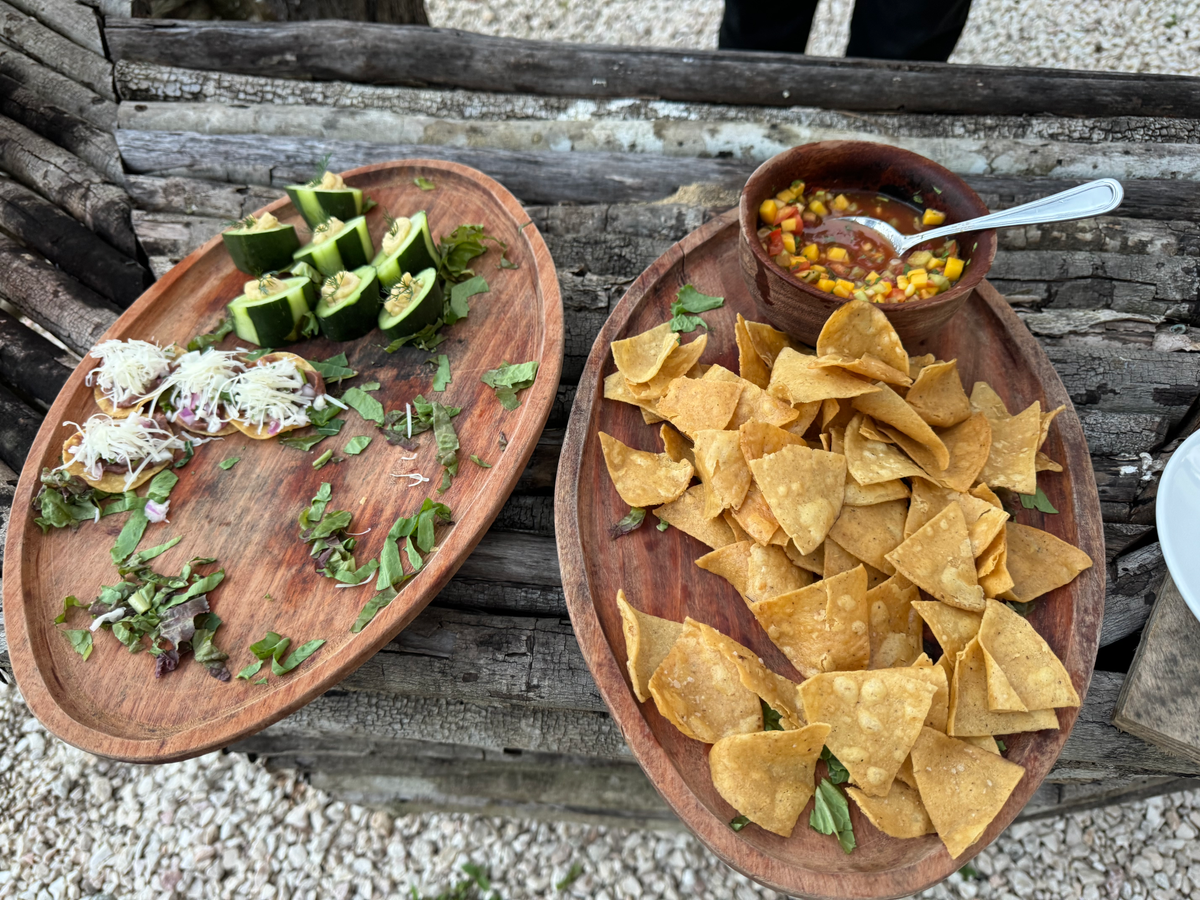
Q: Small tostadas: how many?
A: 4